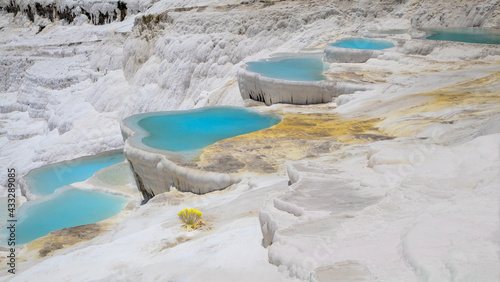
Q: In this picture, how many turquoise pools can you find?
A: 6